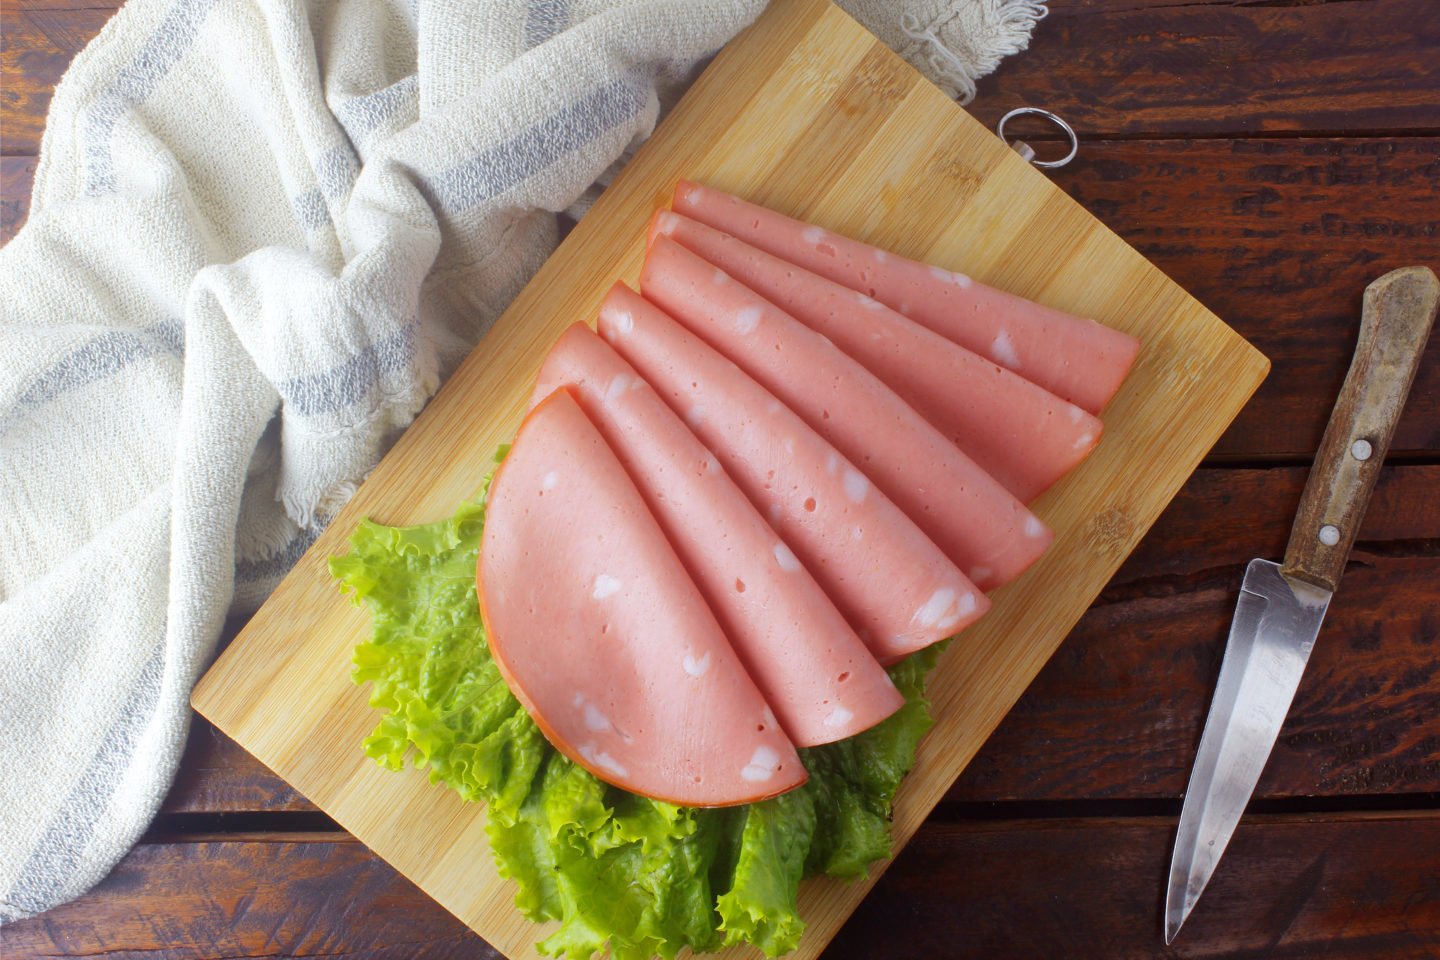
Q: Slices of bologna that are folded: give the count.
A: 6